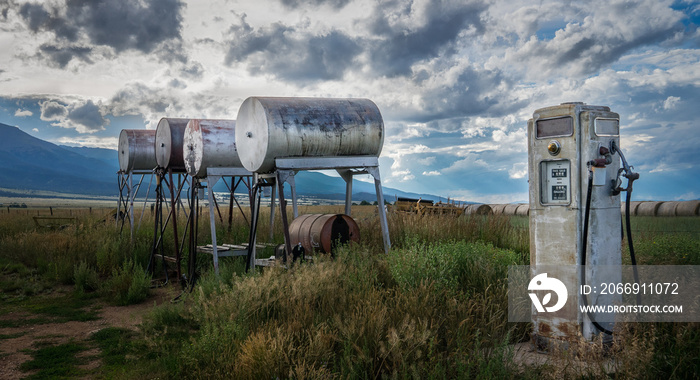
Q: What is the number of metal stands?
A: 4